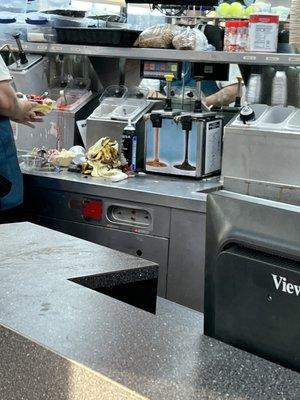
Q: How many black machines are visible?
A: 1